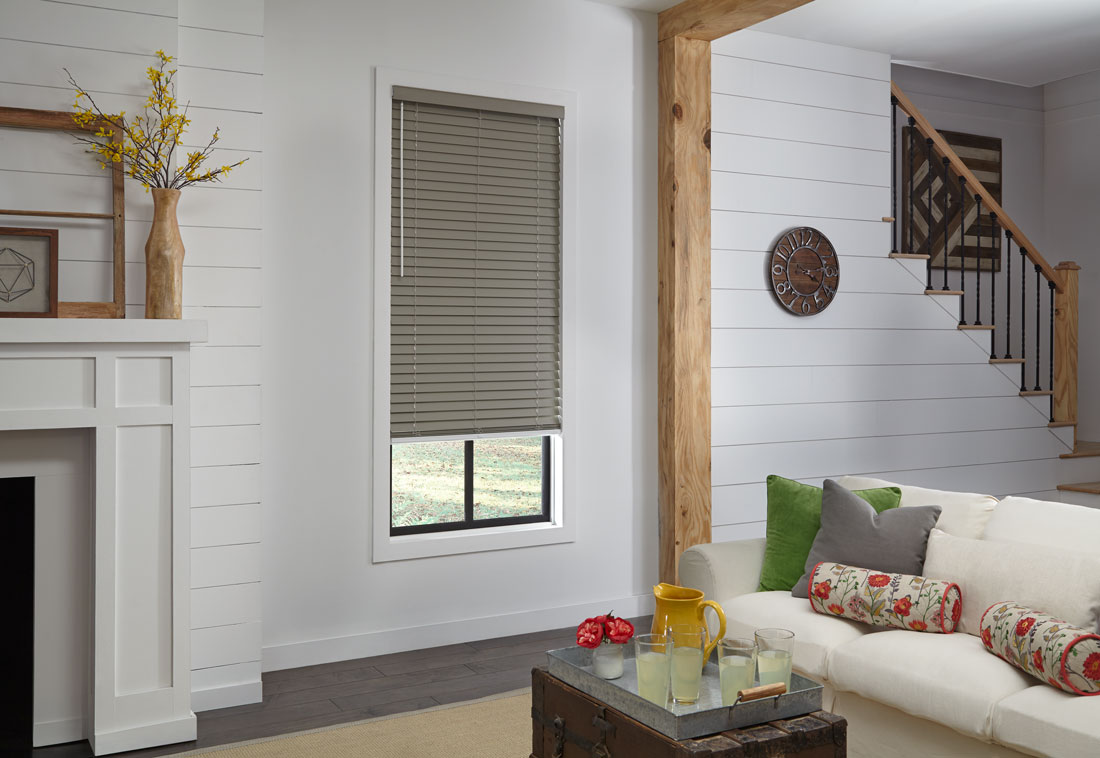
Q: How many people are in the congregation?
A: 0